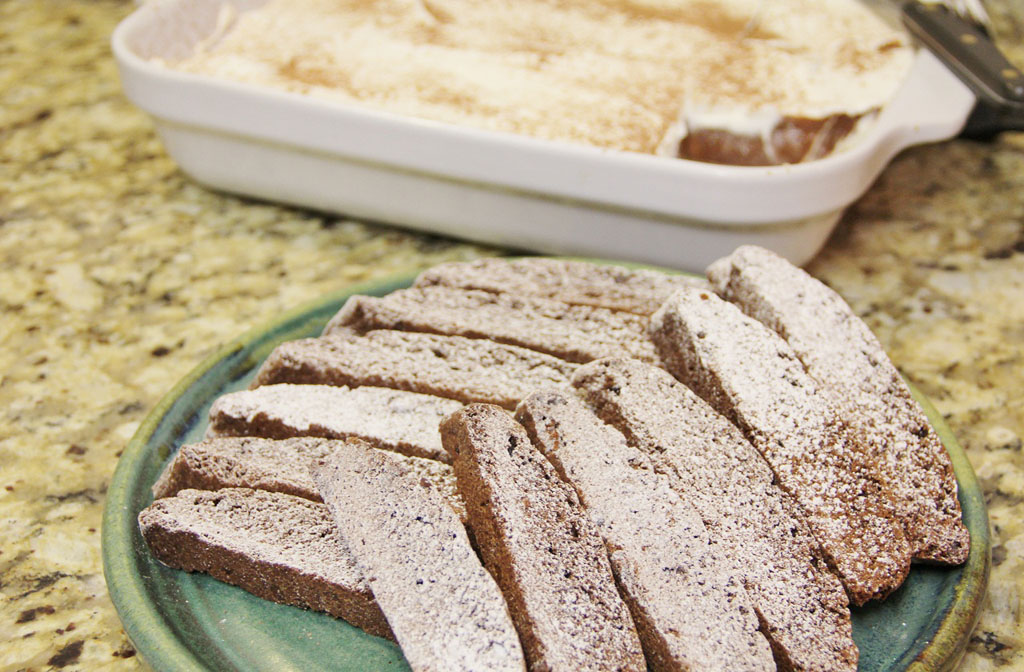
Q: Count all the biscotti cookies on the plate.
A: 12